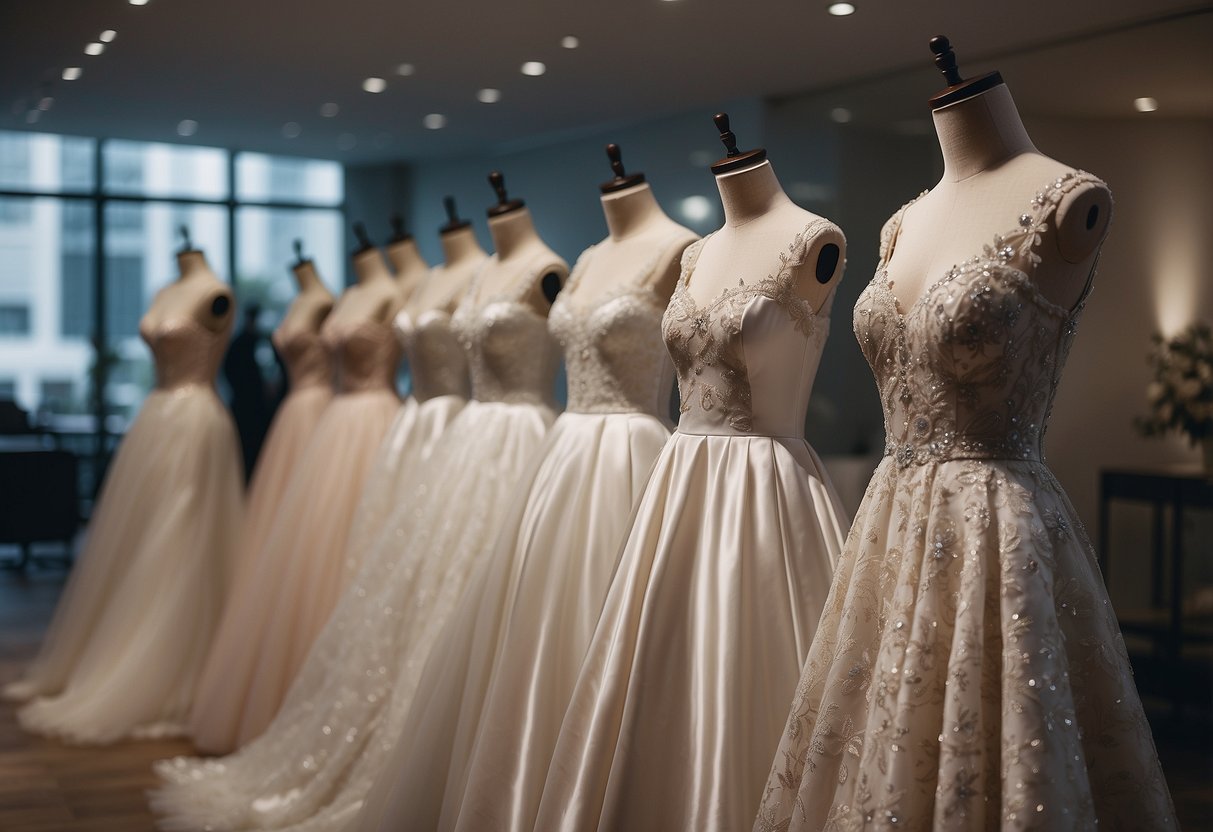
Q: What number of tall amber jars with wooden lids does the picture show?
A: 0